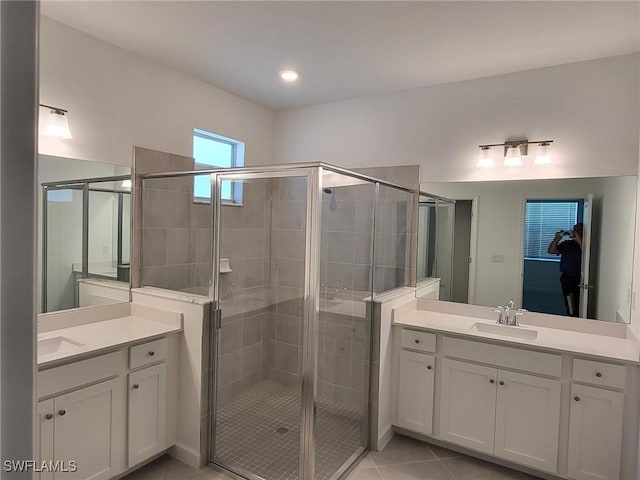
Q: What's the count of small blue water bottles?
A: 0